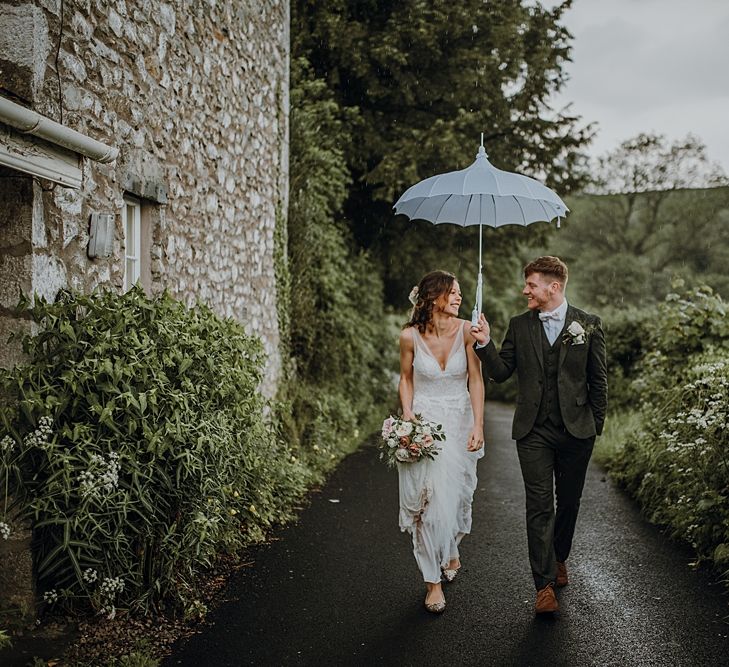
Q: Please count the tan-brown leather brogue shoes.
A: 2